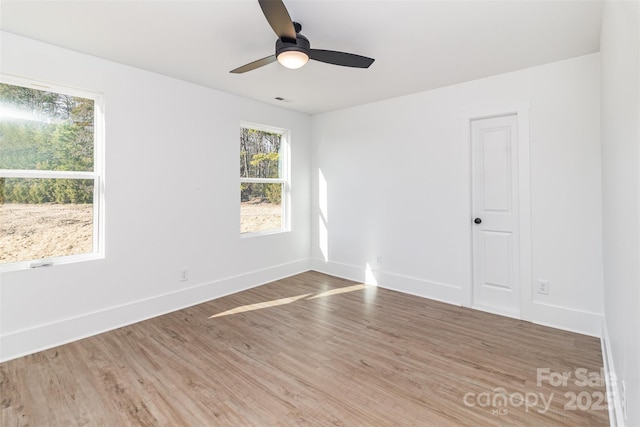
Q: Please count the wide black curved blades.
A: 3